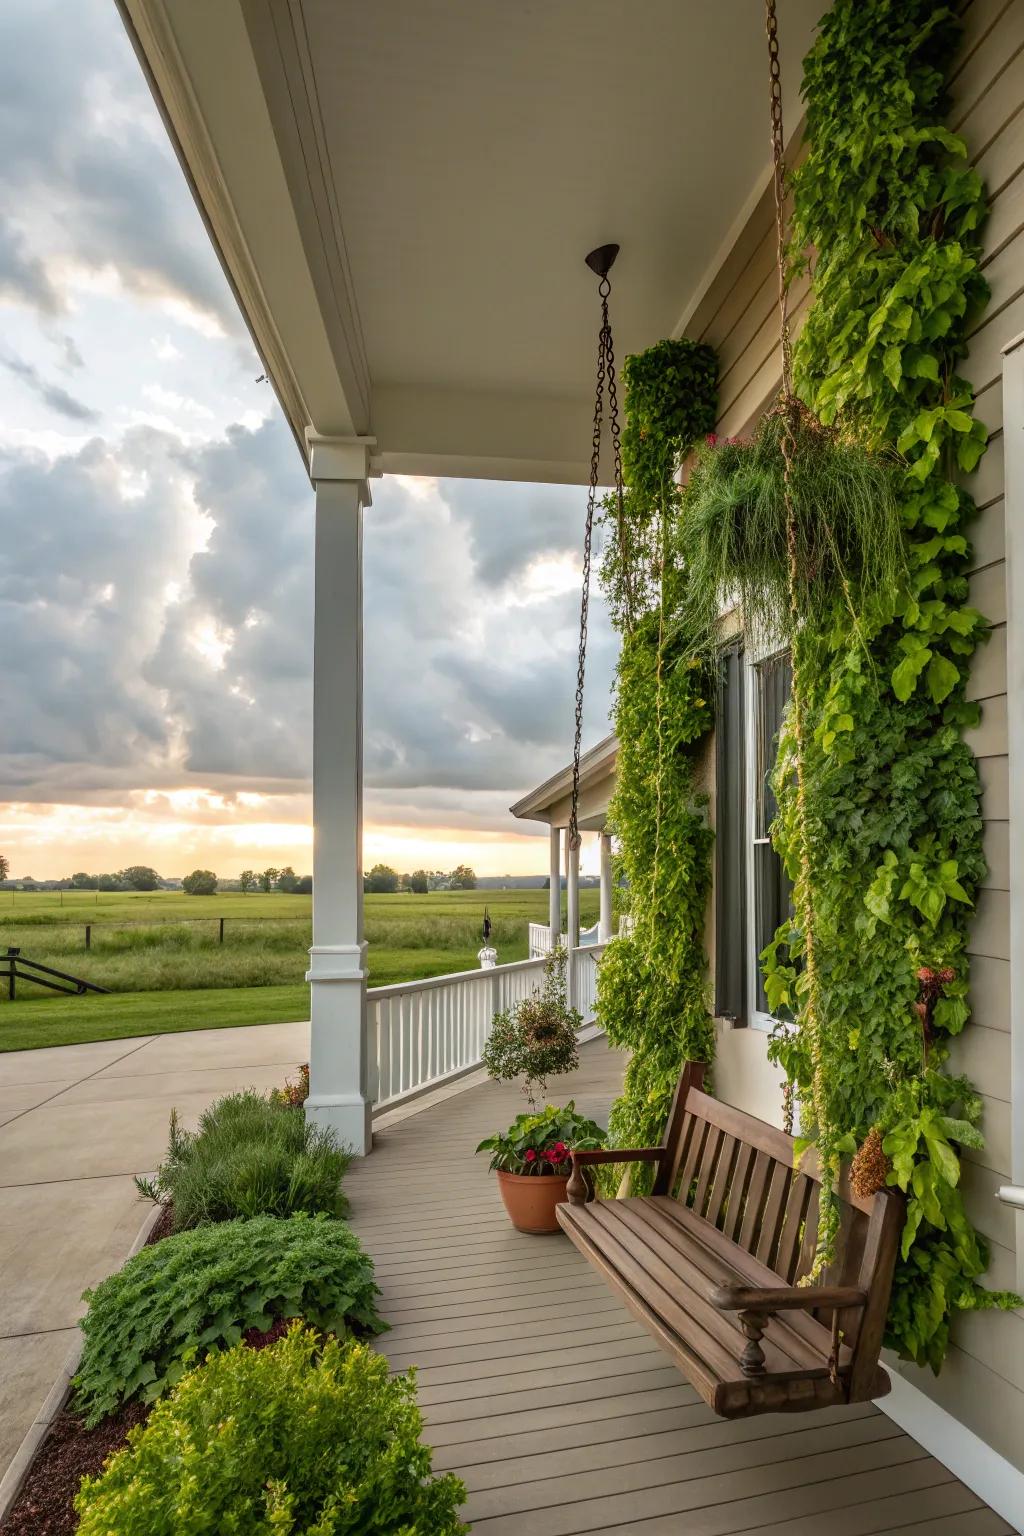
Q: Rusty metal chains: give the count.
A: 3